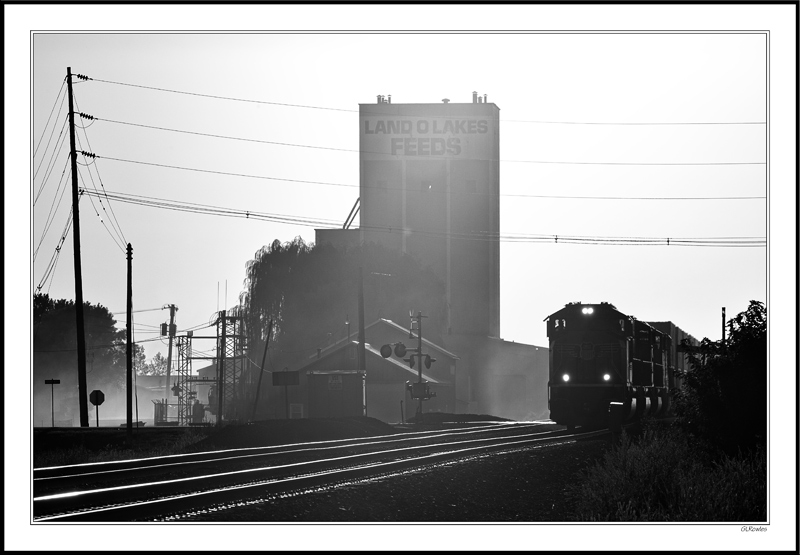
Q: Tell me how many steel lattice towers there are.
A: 2